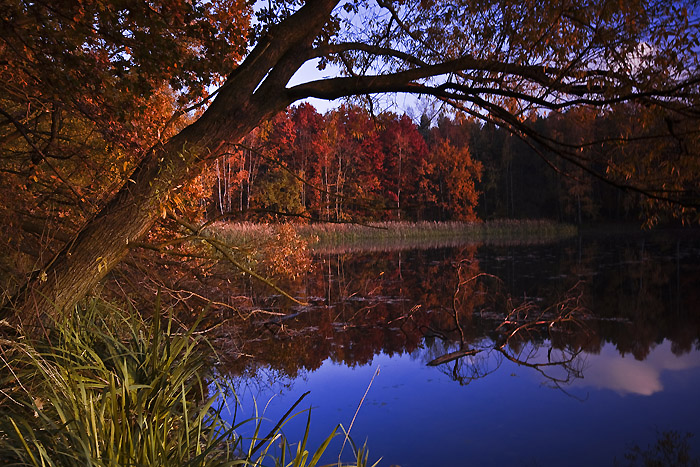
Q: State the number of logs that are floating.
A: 1